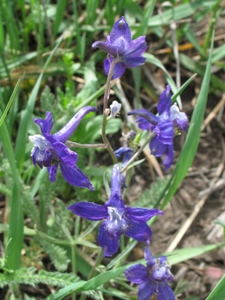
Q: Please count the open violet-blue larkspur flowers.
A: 5